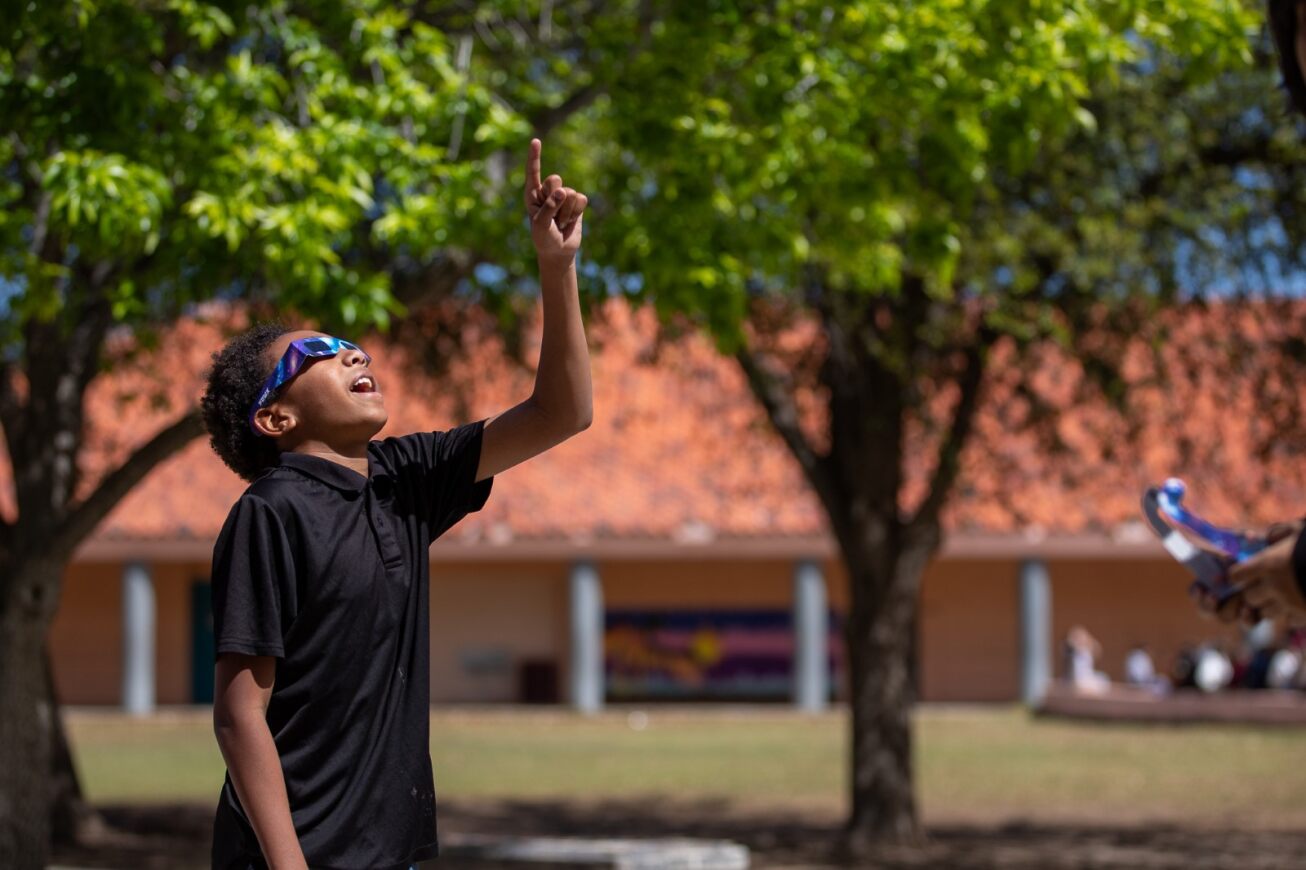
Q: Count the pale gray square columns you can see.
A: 4